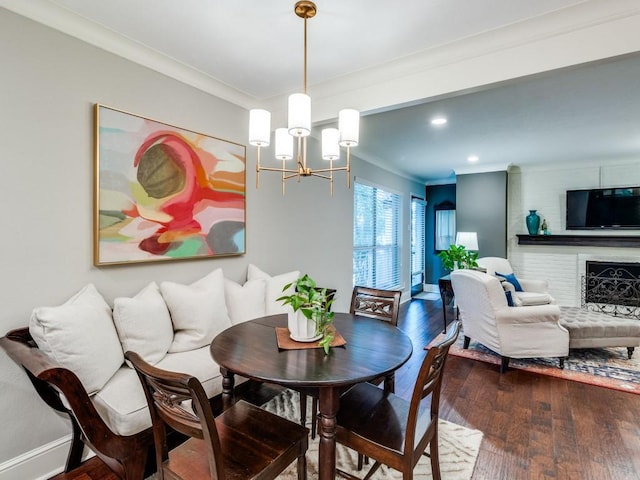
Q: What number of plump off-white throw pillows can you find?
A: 5